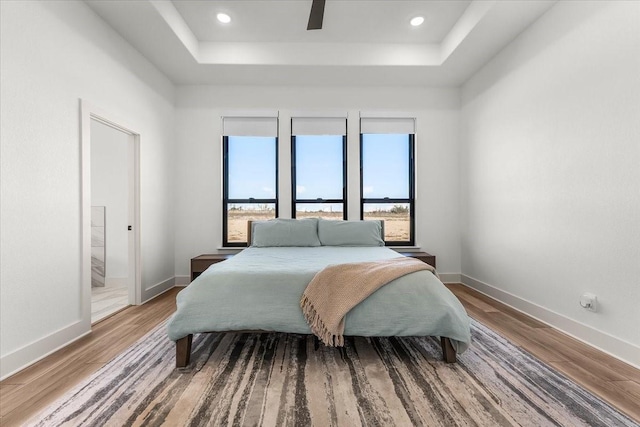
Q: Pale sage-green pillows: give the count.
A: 2